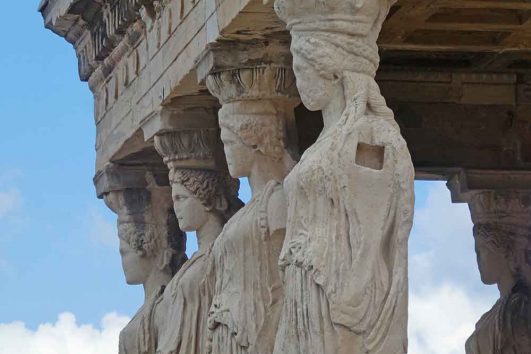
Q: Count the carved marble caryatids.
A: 5